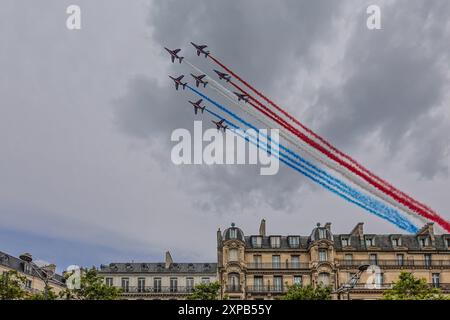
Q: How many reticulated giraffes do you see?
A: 0